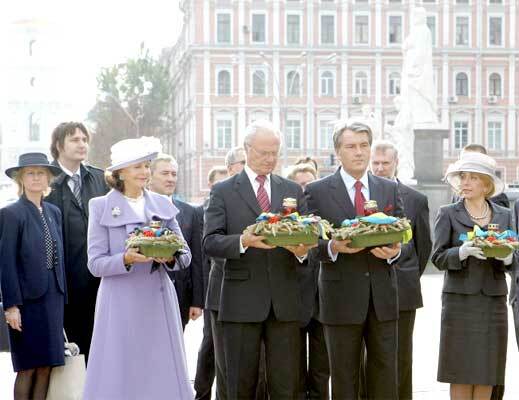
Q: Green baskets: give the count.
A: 4